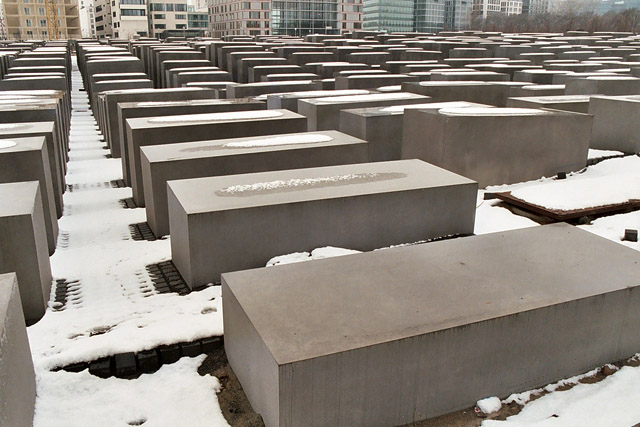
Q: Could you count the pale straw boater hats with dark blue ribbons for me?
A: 0